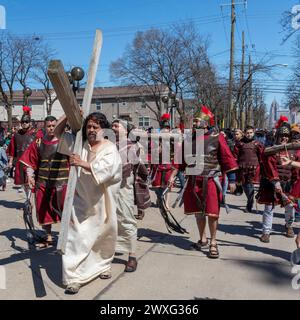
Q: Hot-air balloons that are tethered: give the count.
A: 0